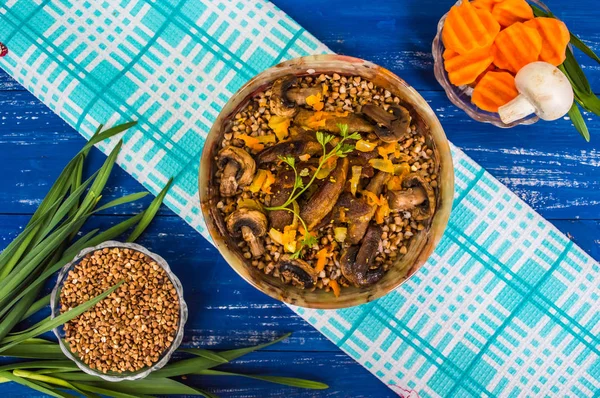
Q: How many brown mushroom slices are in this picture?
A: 7